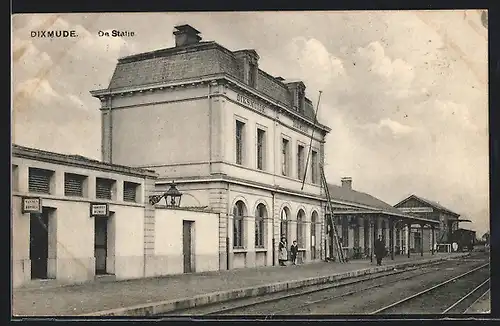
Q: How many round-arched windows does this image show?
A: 5